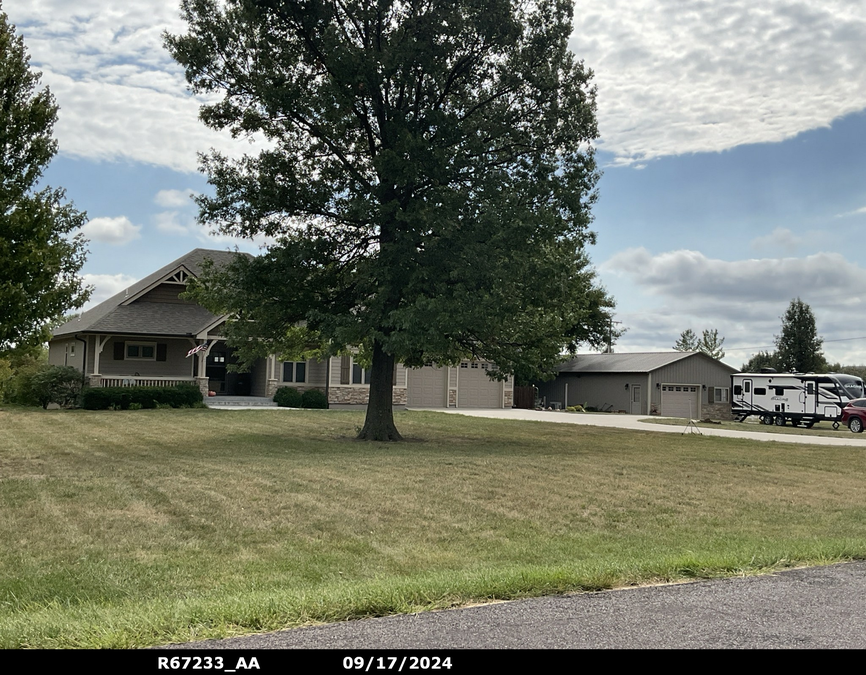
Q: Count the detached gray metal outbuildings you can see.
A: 1